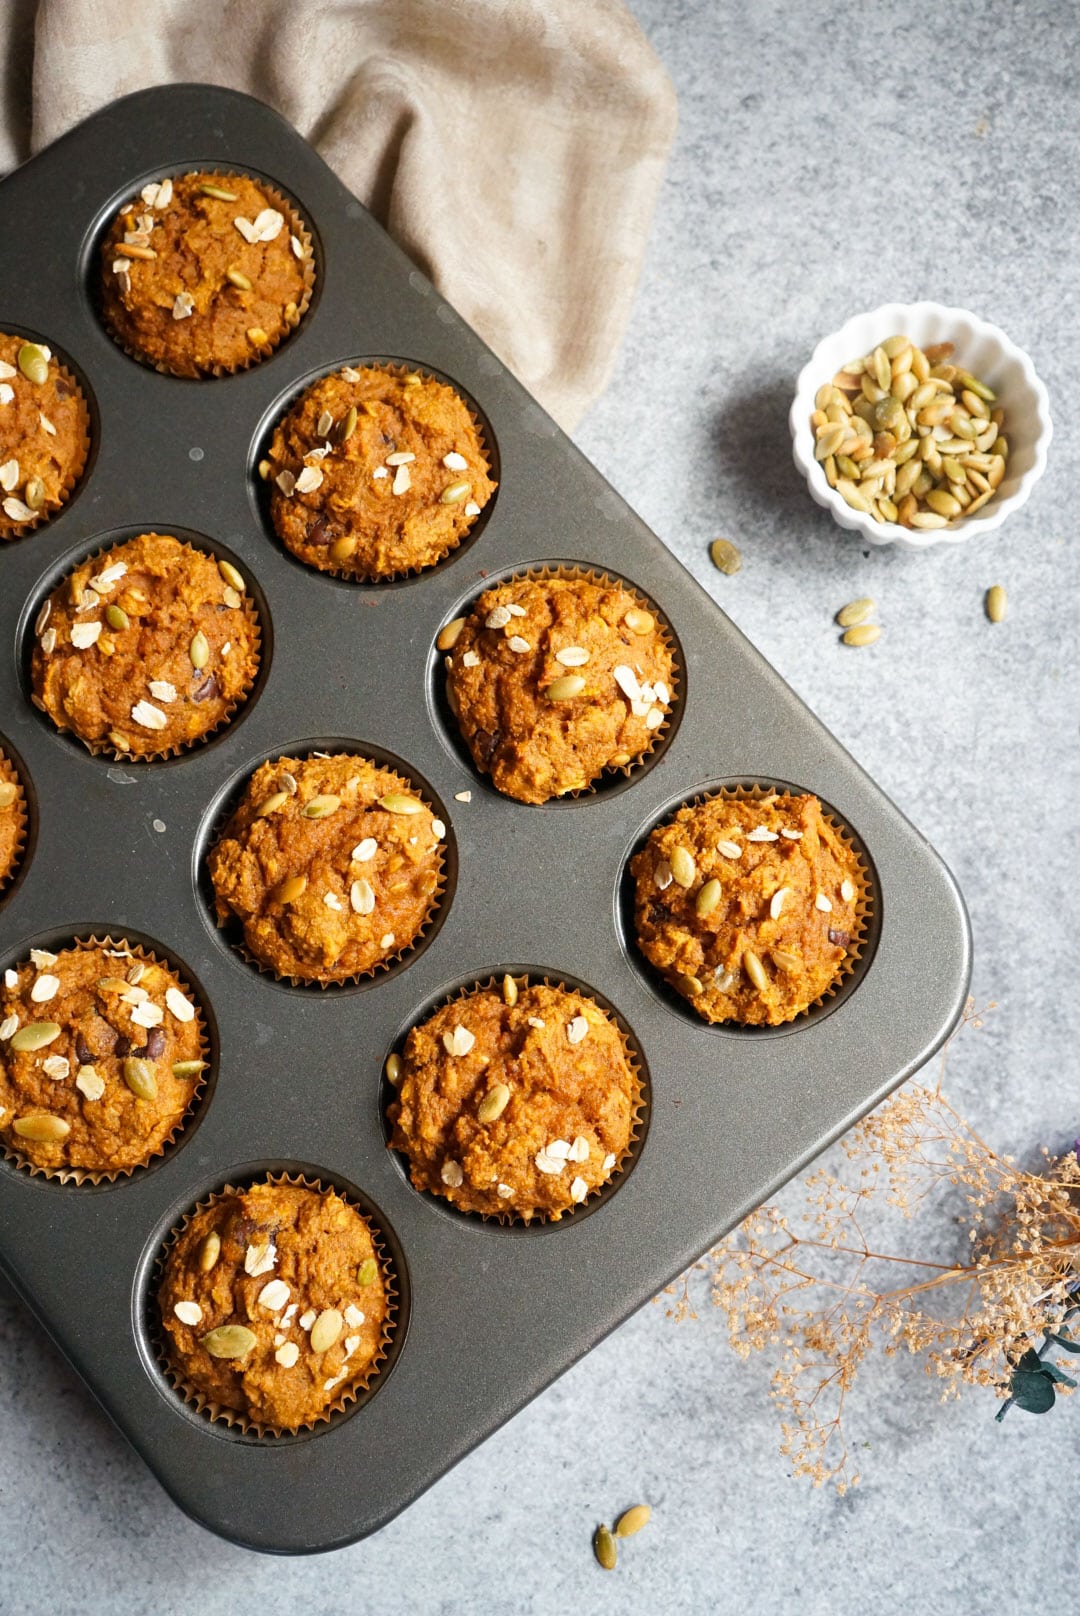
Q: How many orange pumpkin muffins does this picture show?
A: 11